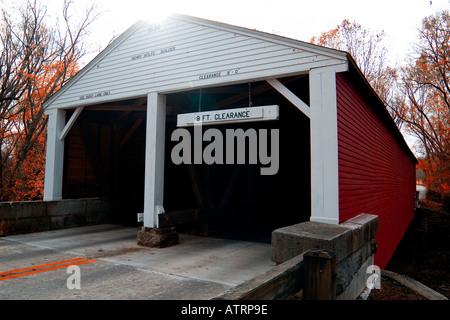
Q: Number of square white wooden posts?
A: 3